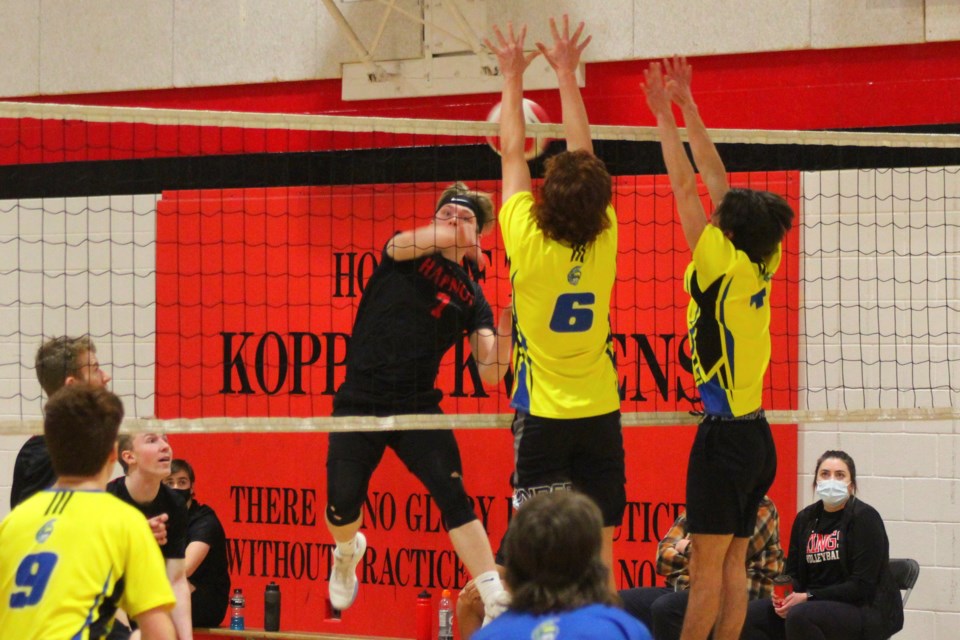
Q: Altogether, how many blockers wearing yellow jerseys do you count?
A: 2